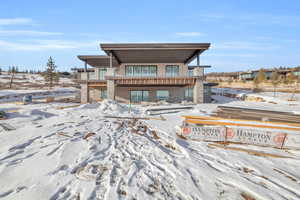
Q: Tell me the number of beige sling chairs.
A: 0